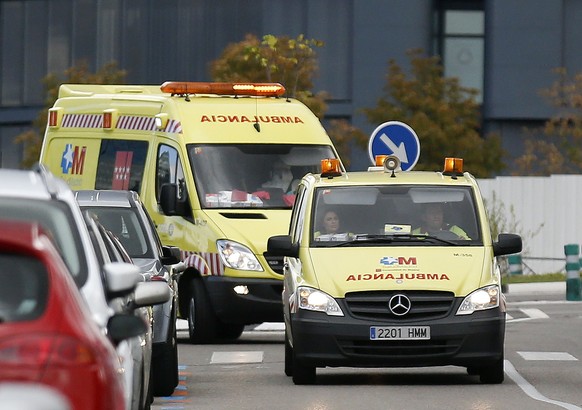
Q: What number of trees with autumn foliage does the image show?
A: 4